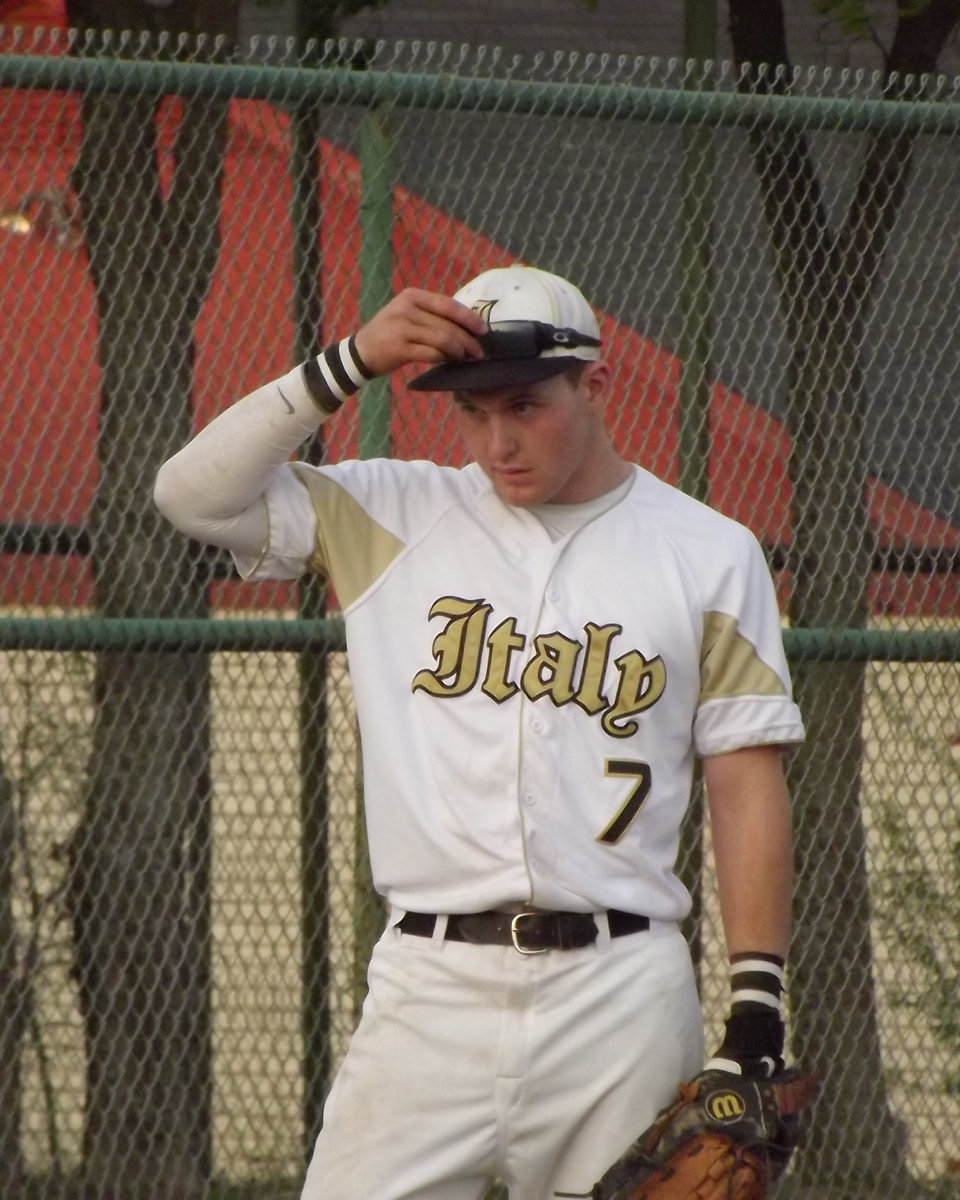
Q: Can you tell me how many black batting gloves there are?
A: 1